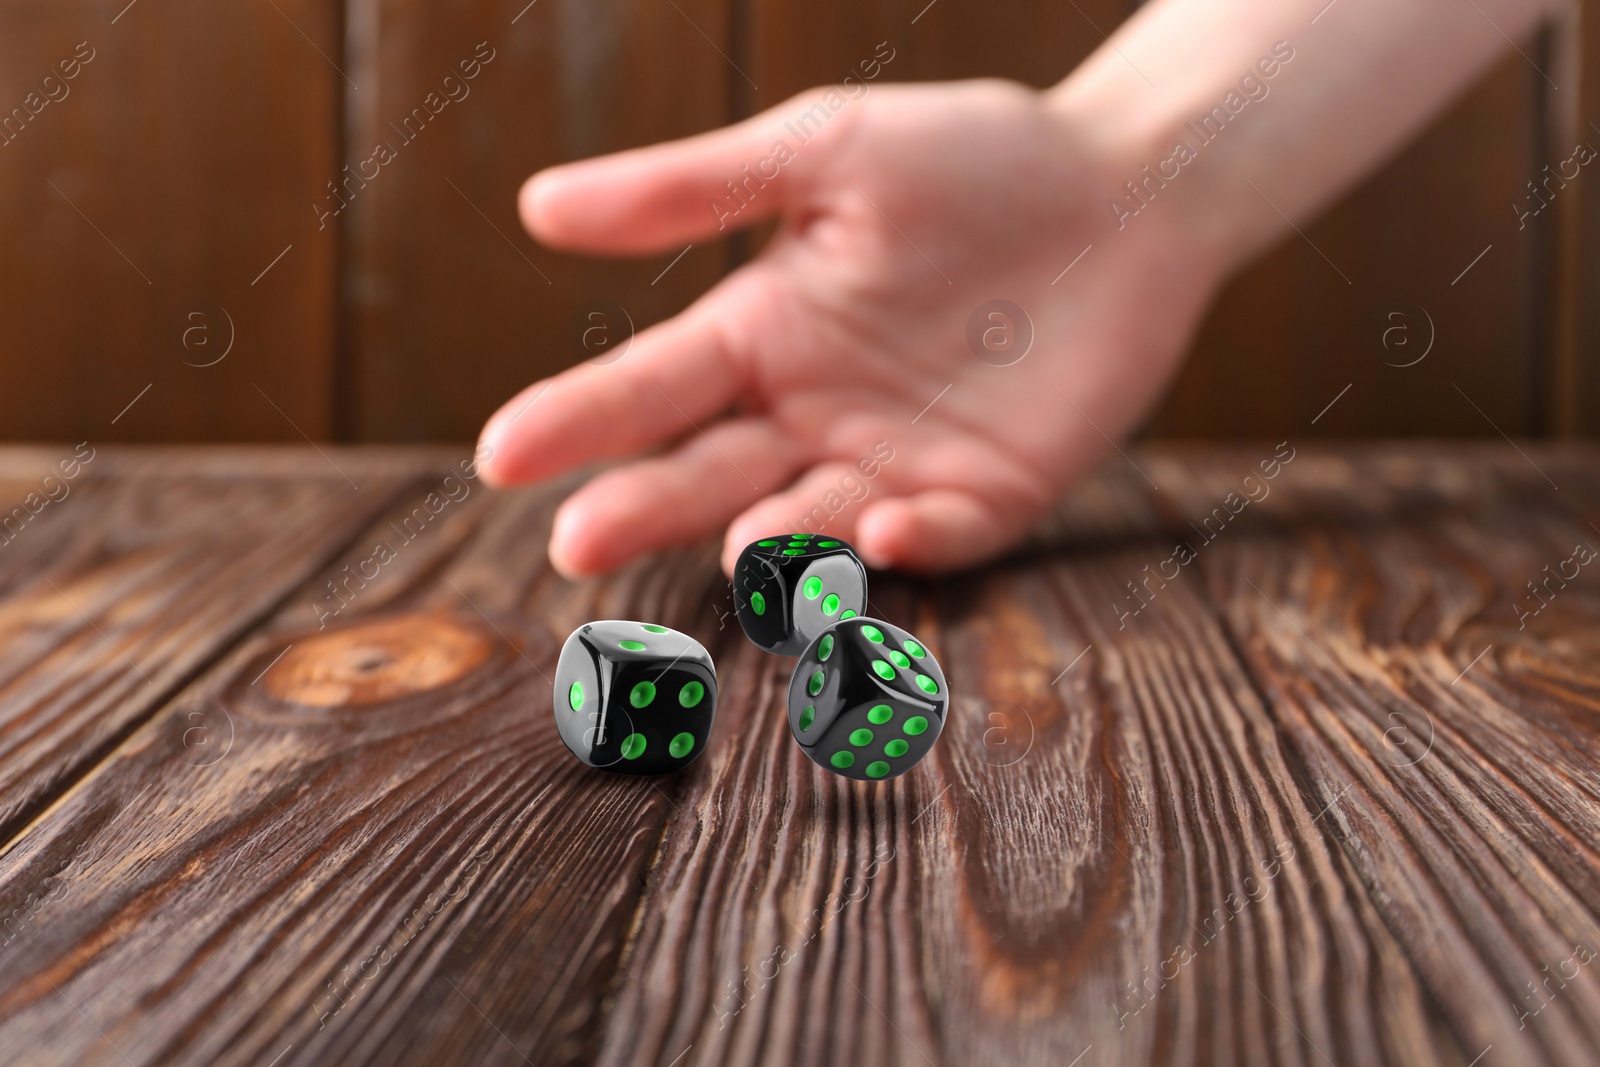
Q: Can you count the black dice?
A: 3